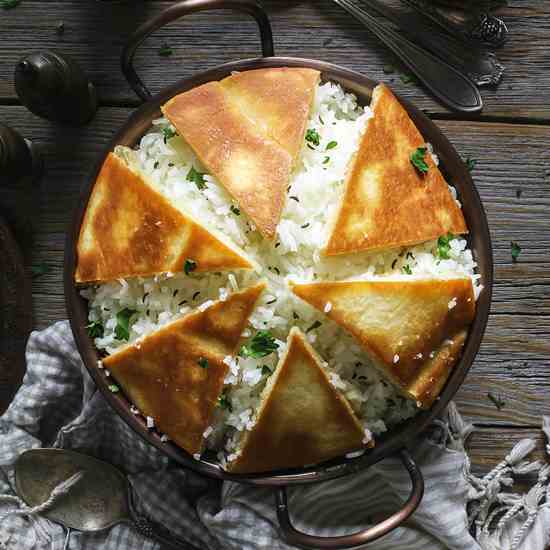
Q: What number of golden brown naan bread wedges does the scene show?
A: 6